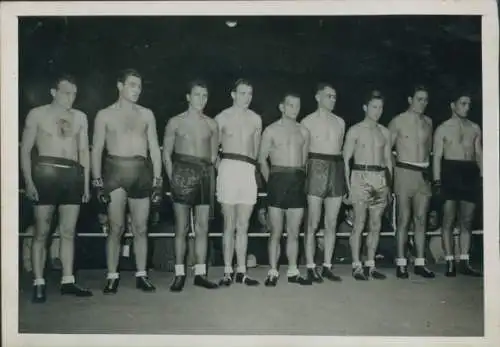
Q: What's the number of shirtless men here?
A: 9